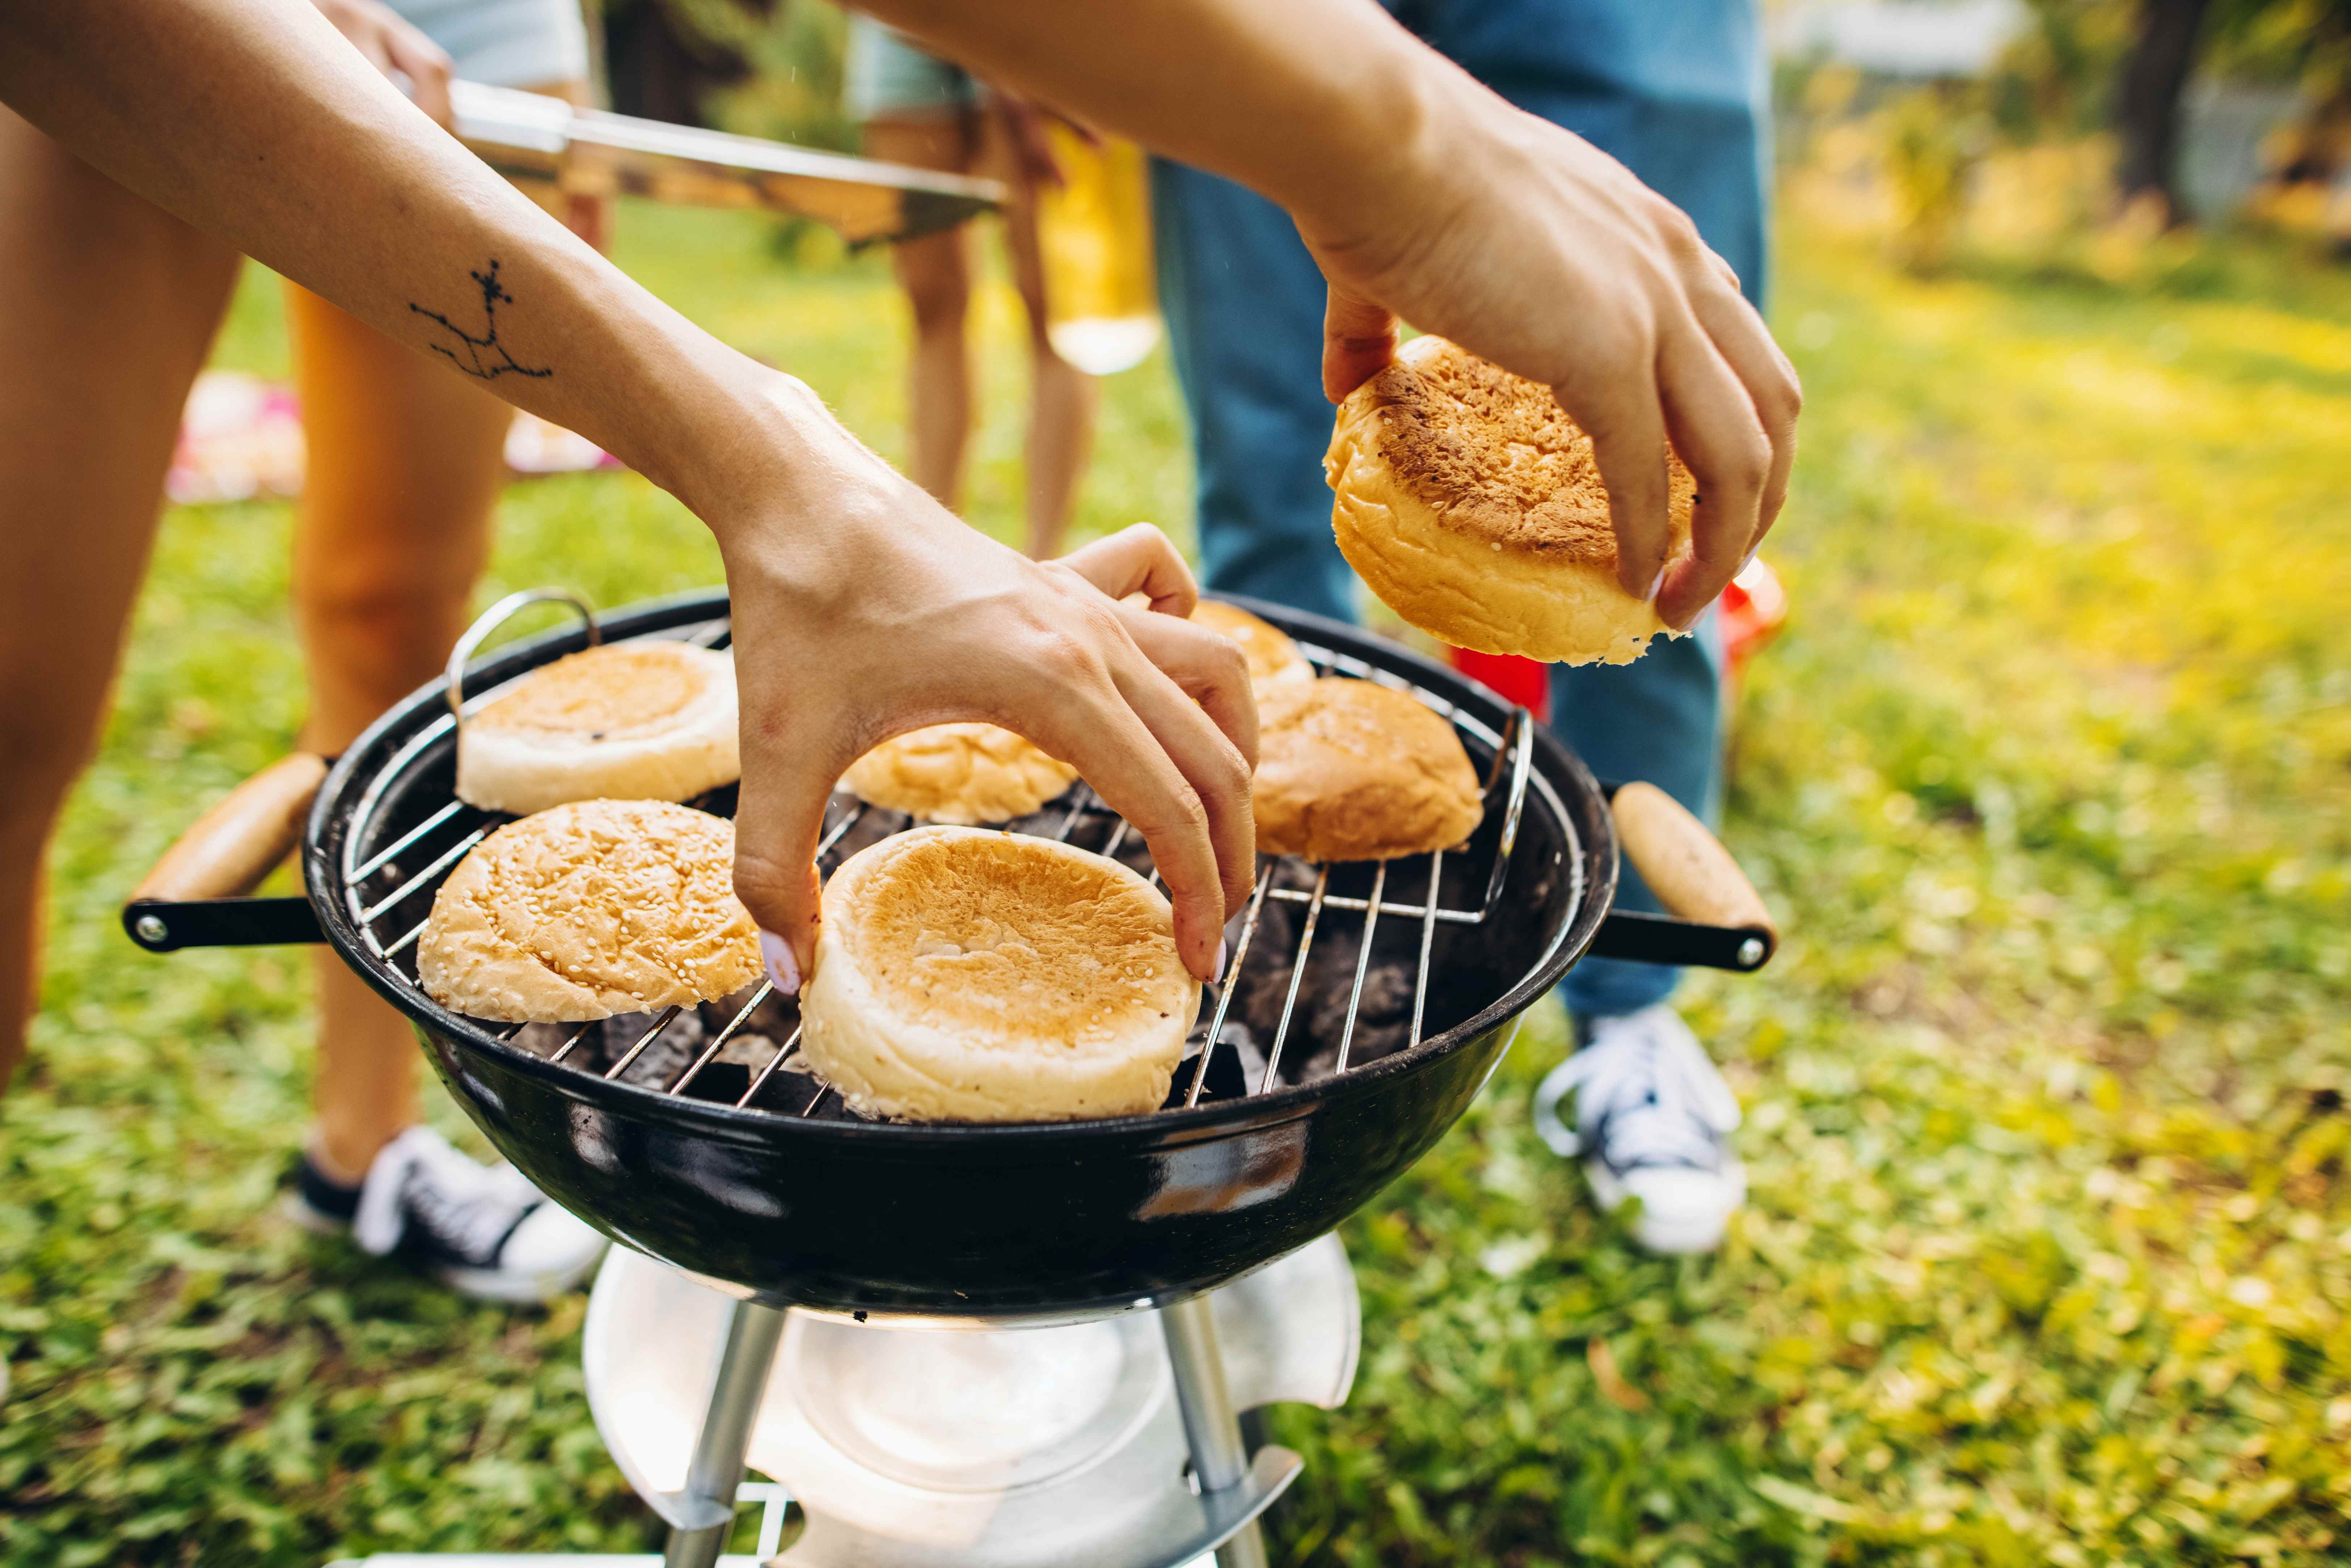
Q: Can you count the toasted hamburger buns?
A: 7